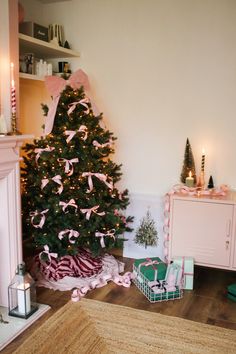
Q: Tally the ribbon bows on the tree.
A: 14